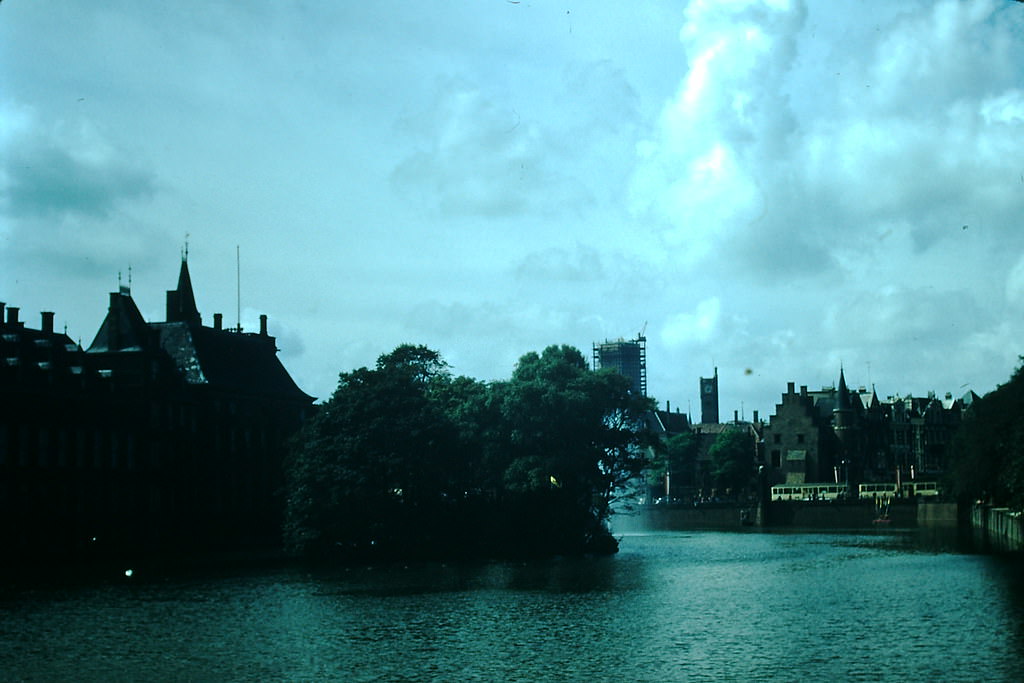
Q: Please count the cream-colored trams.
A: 2